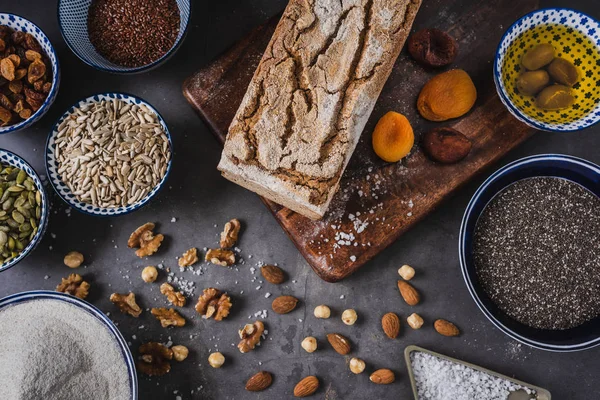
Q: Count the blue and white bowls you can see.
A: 7